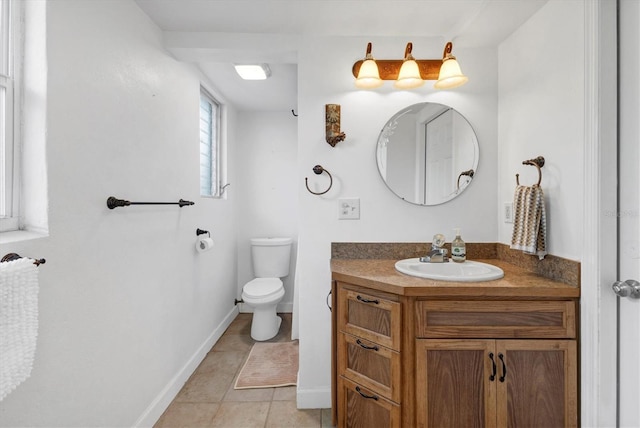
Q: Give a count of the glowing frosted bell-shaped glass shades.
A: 3